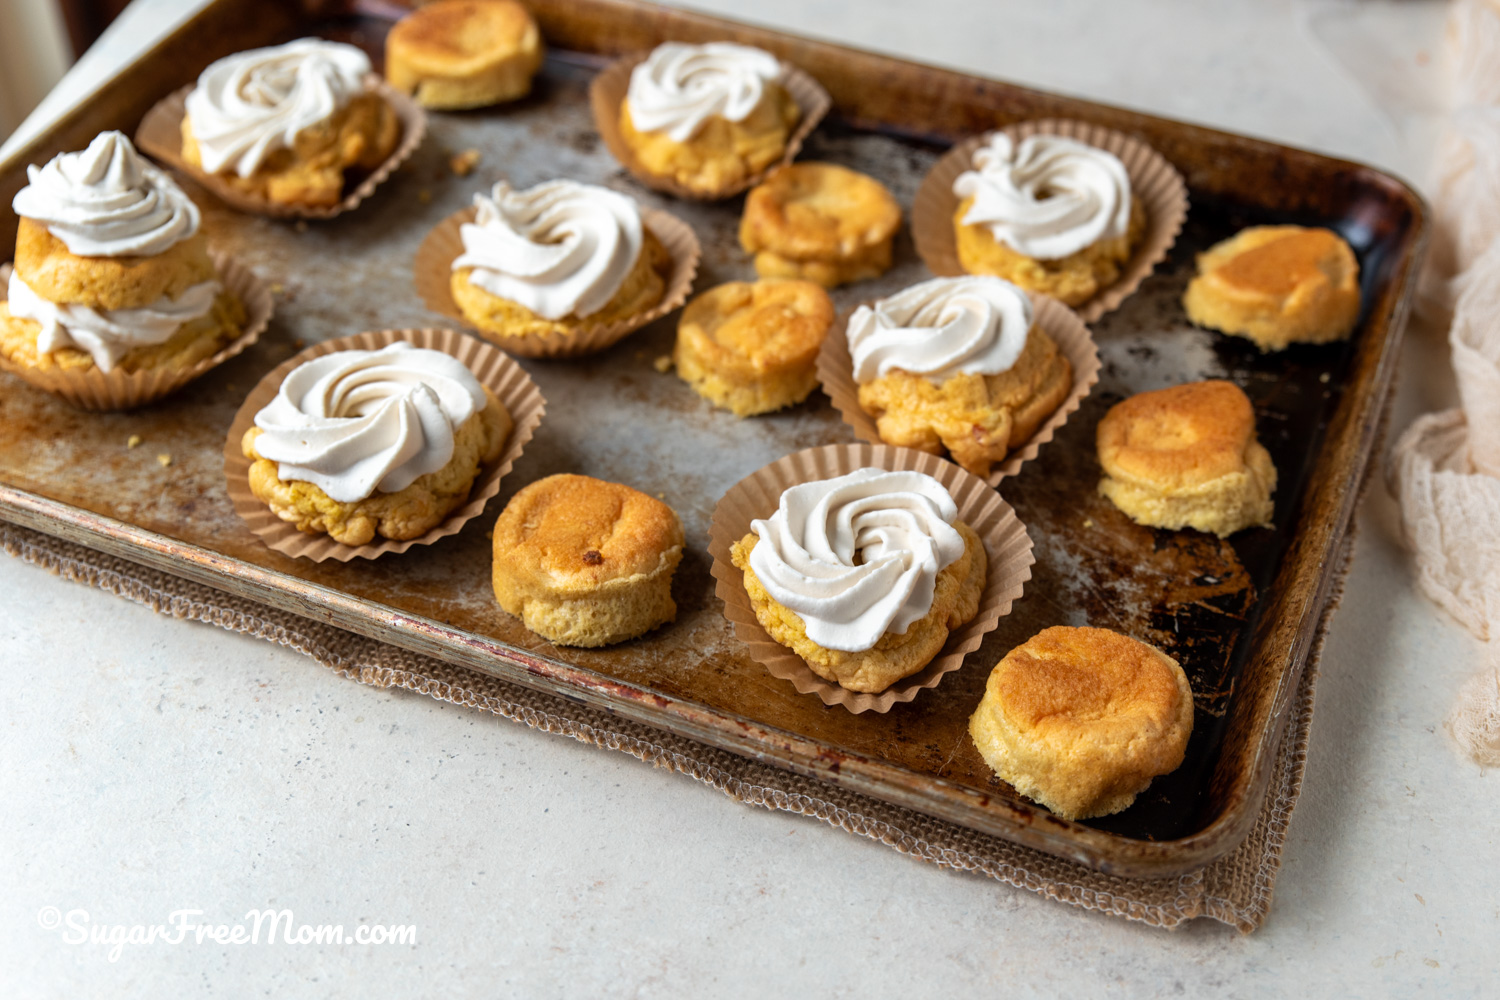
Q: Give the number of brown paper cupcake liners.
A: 8